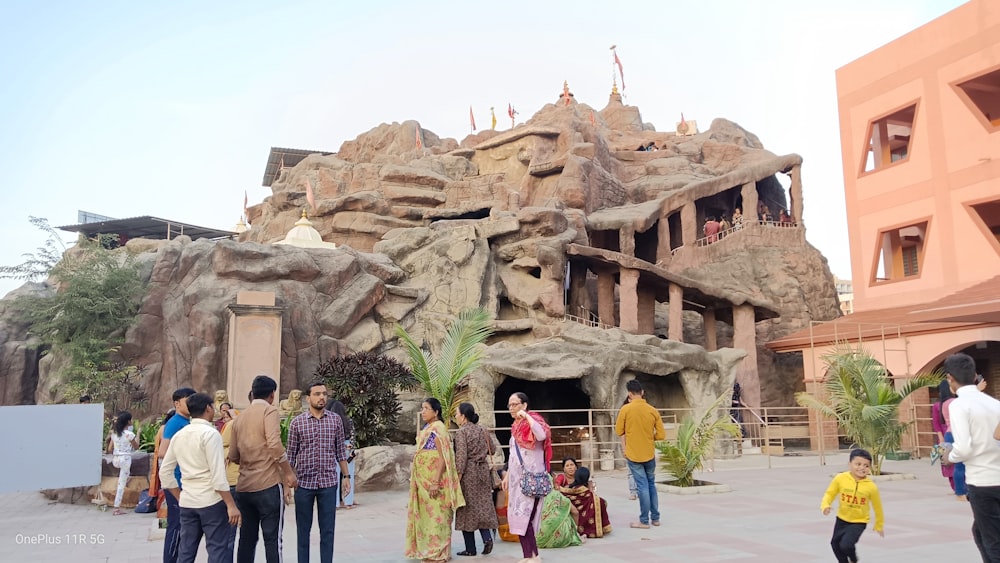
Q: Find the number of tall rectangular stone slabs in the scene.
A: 1